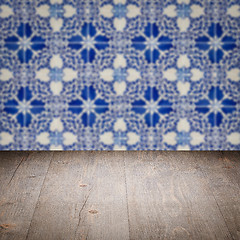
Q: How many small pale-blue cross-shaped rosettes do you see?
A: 9